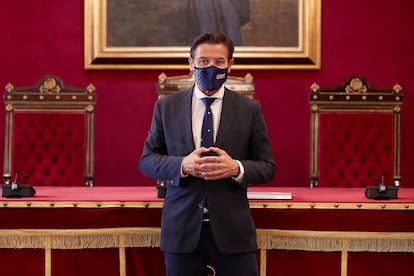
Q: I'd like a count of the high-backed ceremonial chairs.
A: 3